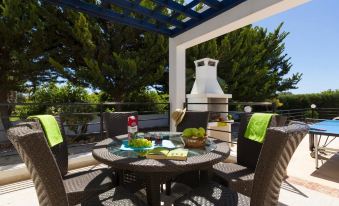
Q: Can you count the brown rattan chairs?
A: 6